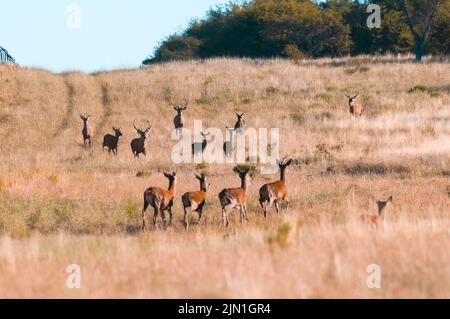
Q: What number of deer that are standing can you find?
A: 13